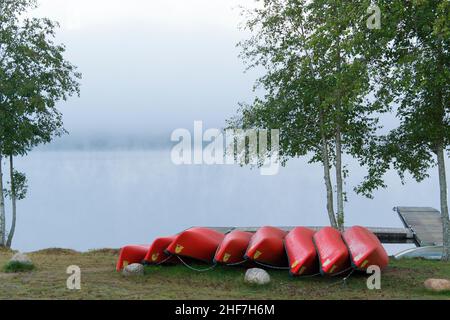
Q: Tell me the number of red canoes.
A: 8